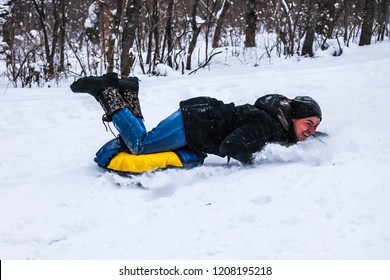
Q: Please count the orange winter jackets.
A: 0